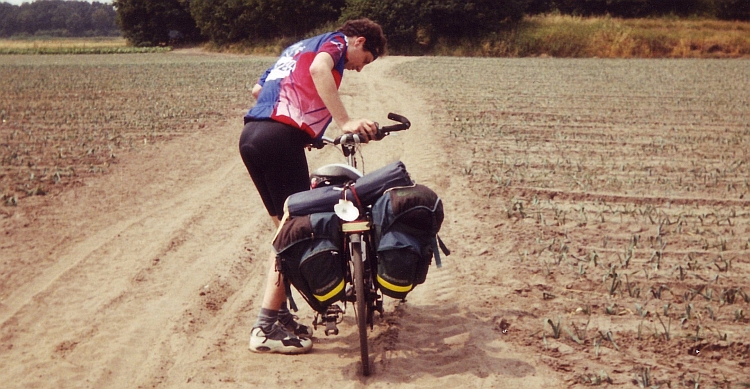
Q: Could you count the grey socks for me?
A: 2